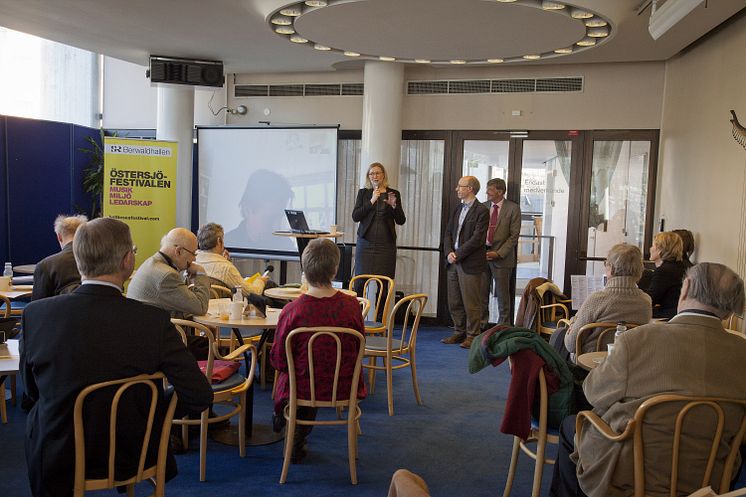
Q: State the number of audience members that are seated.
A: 9